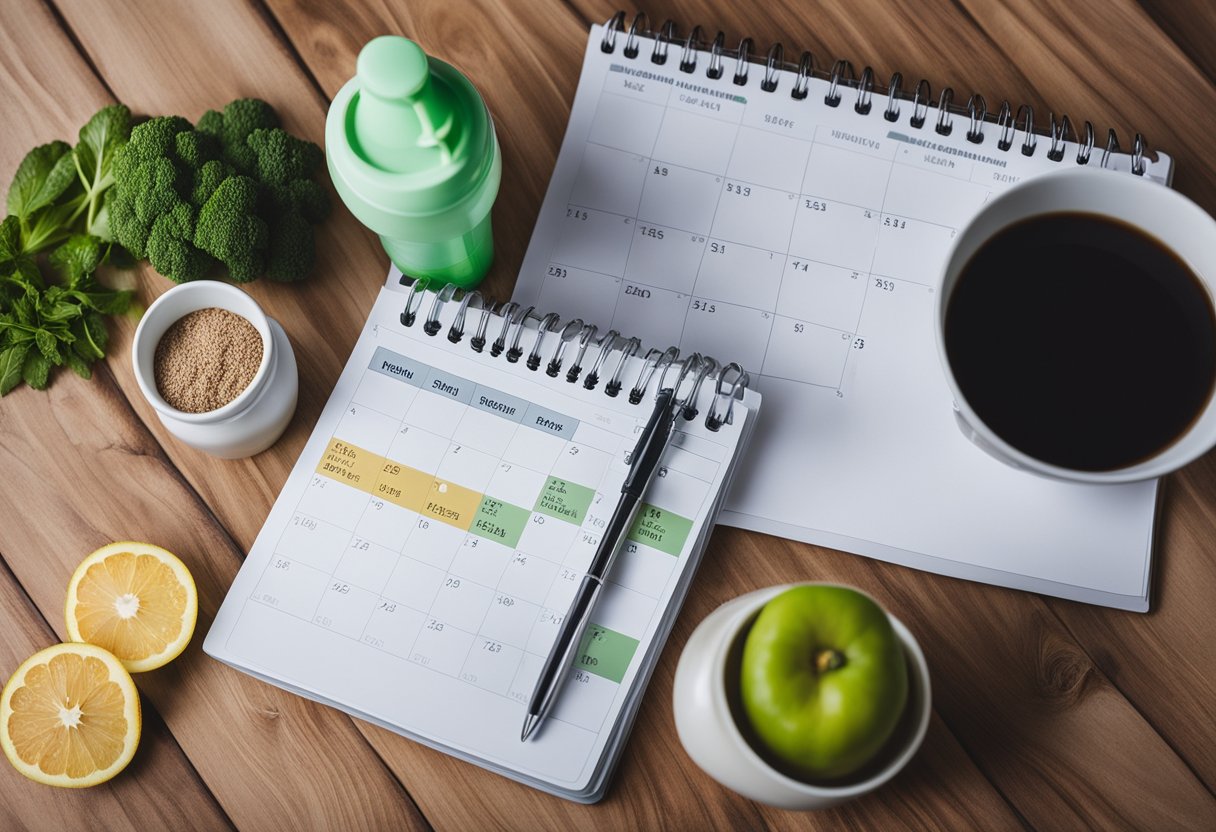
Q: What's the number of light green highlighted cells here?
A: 4